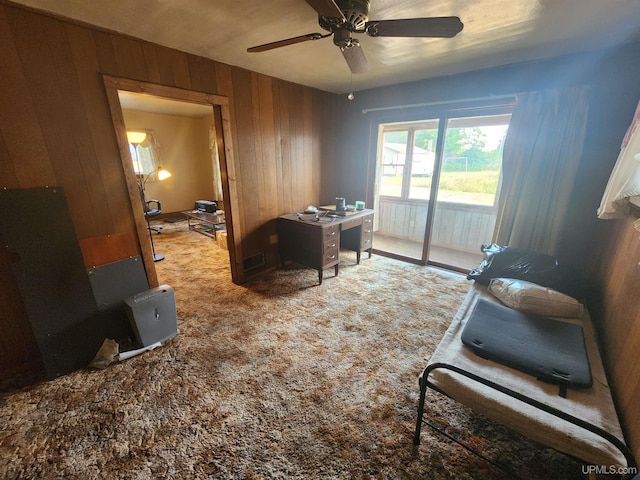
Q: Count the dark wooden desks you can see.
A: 1